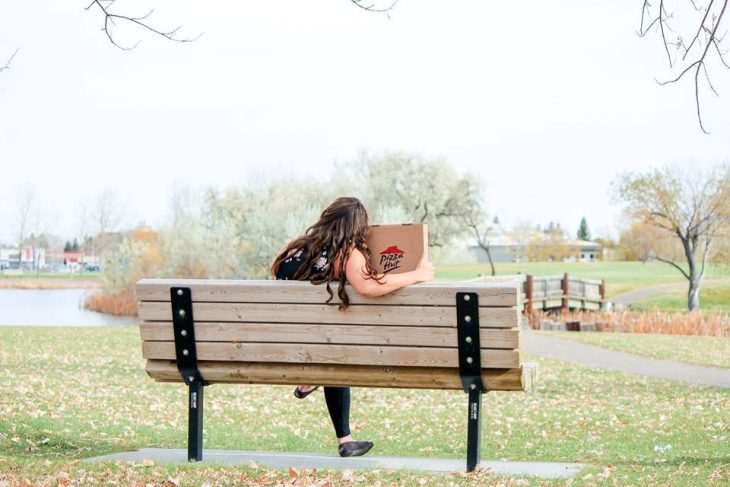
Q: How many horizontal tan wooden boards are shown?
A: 5